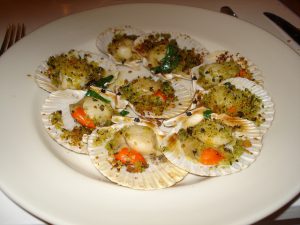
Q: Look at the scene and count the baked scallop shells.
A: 9